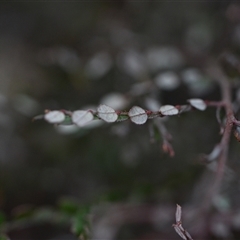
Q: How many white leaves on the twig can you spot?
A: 6